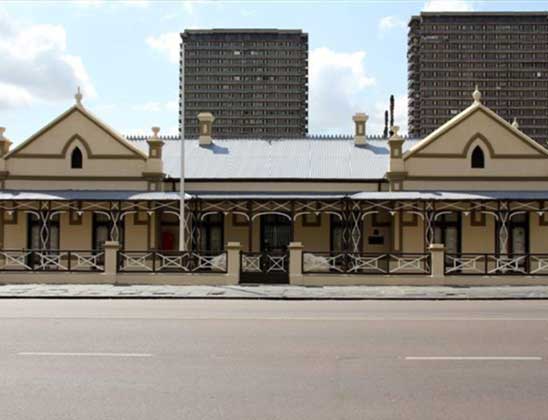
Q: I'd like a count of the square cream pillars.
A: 4